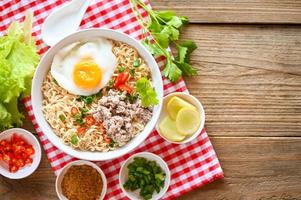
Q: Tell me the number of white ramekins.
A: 4